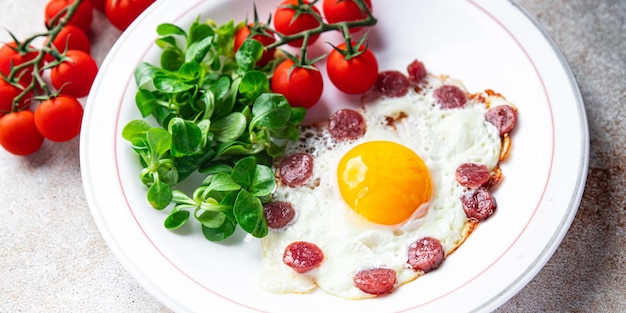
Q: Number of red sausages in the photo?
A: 12